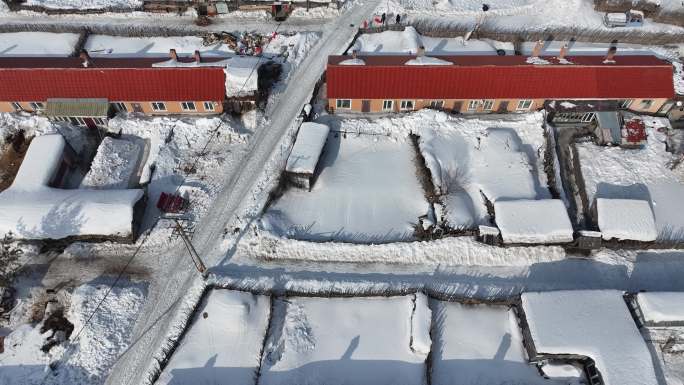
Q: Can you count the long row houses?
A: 2